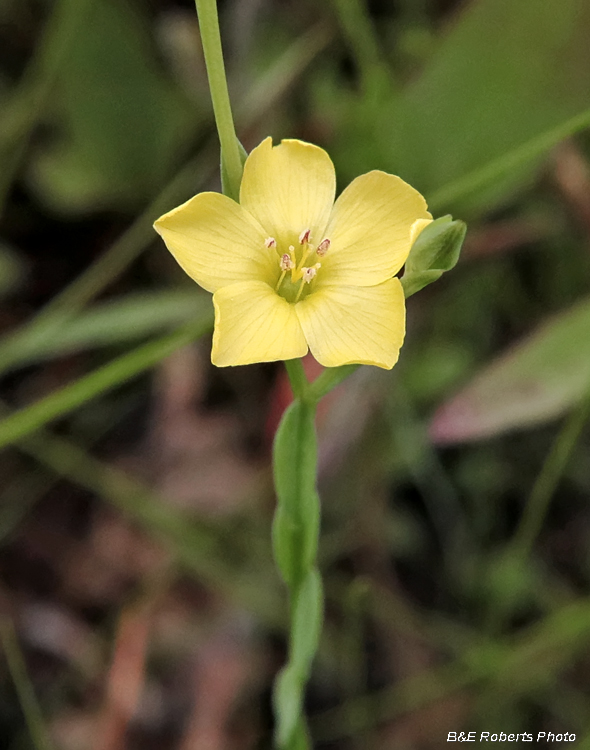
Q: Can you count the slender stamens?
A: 5